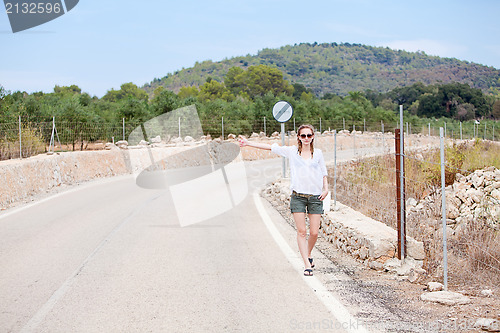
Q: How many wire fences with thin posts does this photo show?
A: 2